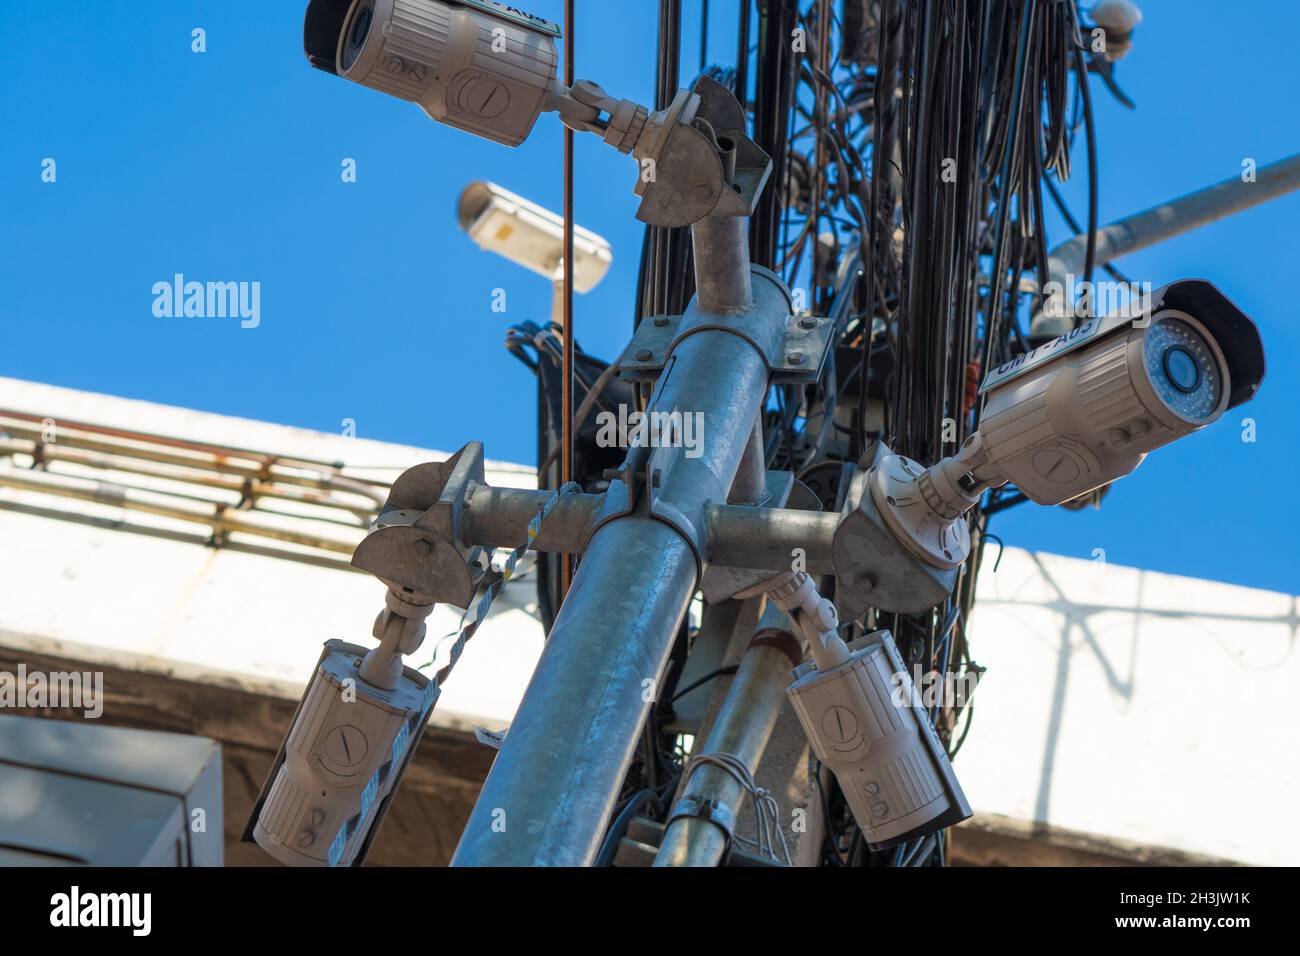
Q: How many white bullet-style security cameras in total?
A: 5